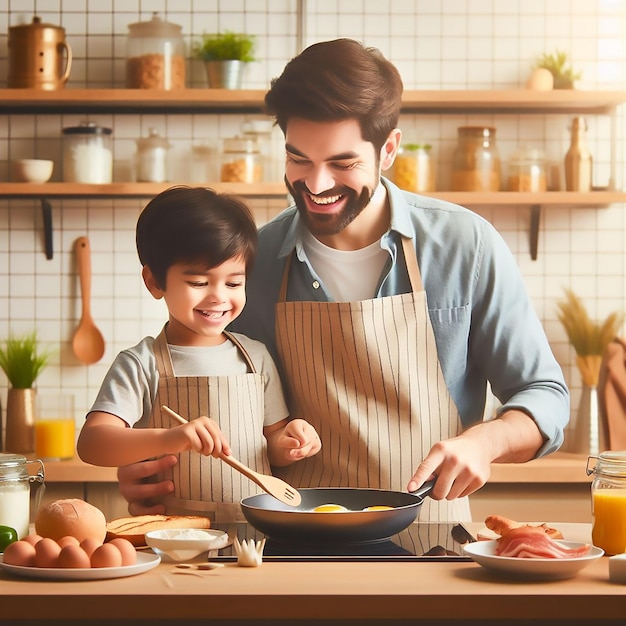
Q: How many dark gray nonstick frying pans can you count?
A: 1